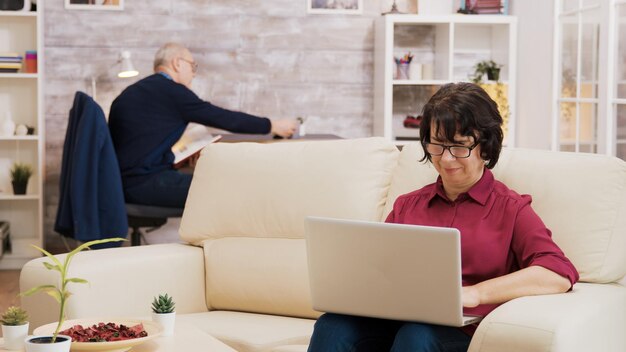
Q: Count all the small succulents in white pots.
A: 2